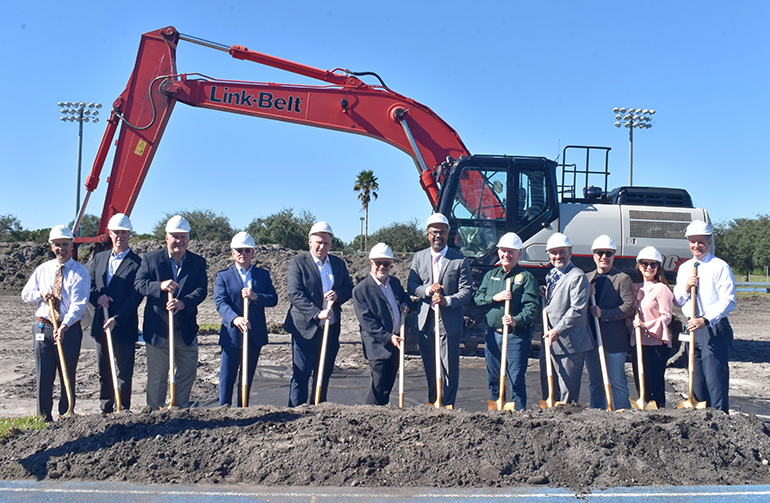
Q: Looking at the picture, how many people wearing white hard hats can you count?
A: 12